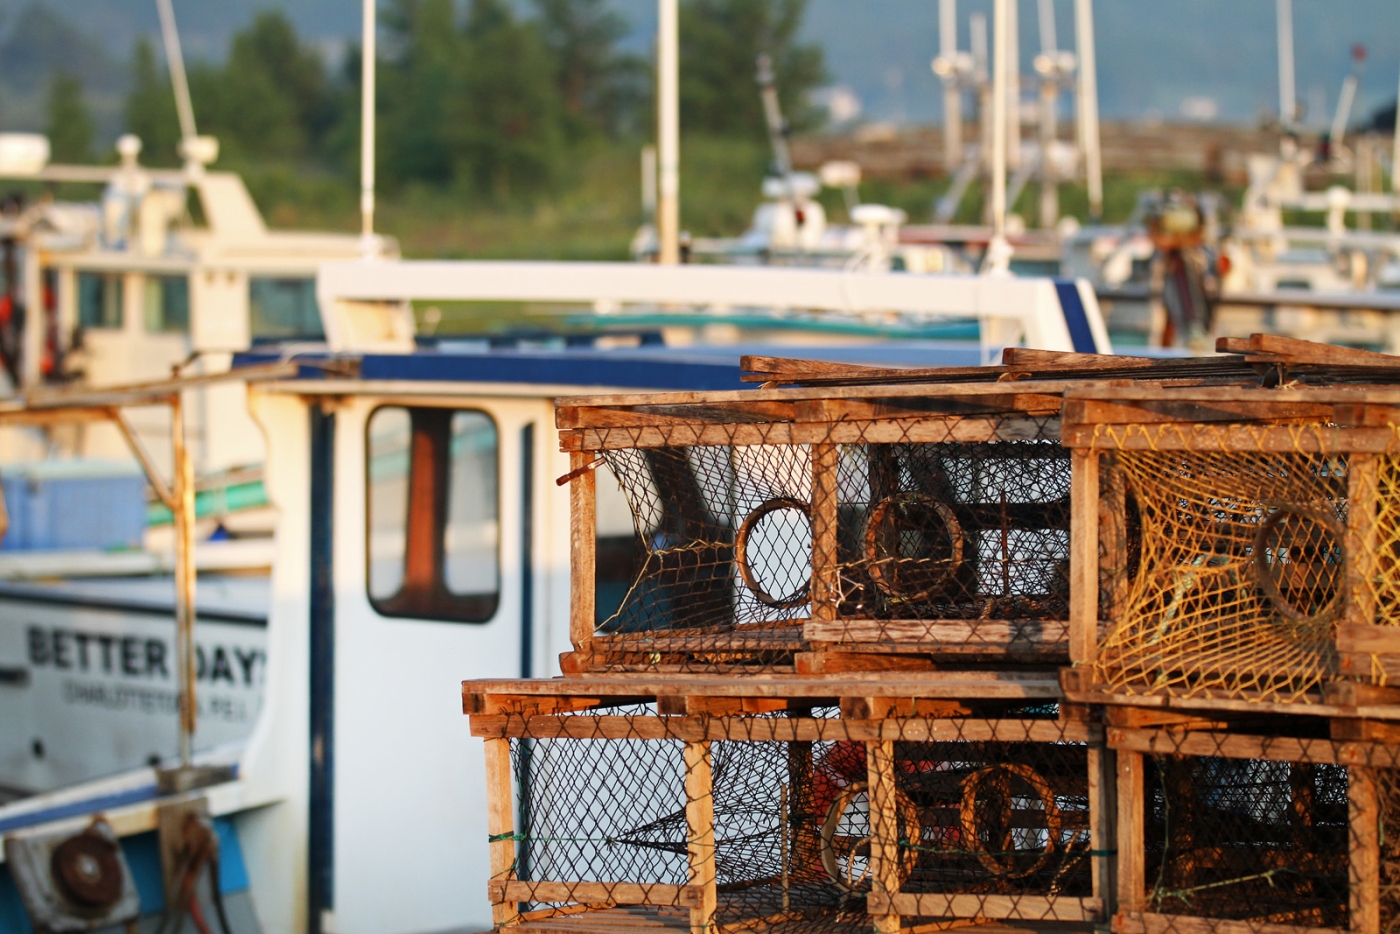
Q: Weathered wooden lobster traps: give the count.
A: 4